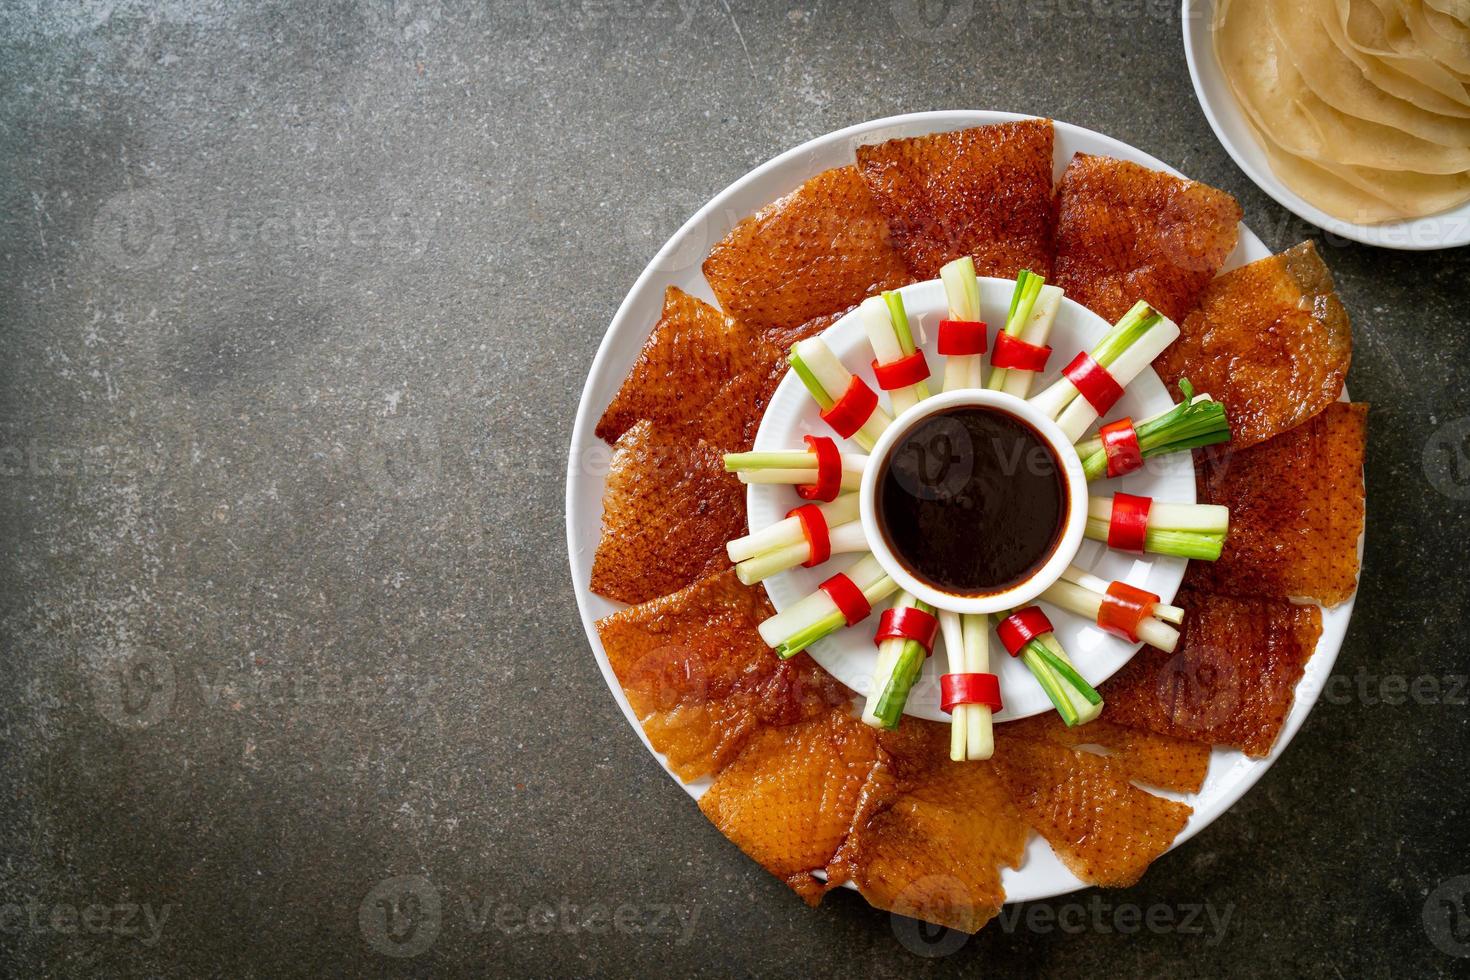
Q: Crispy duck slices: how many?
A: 12